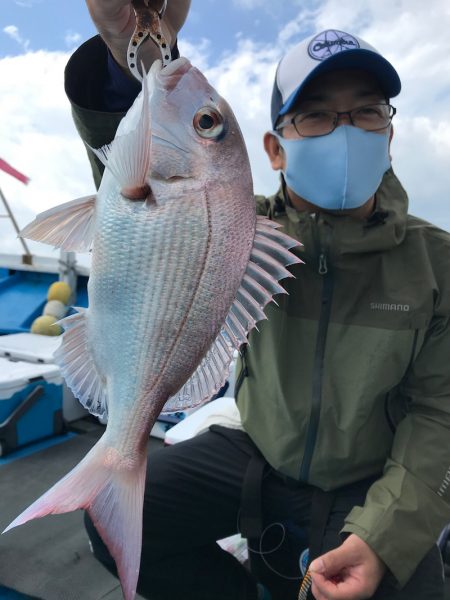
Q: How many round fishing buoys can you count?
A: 3